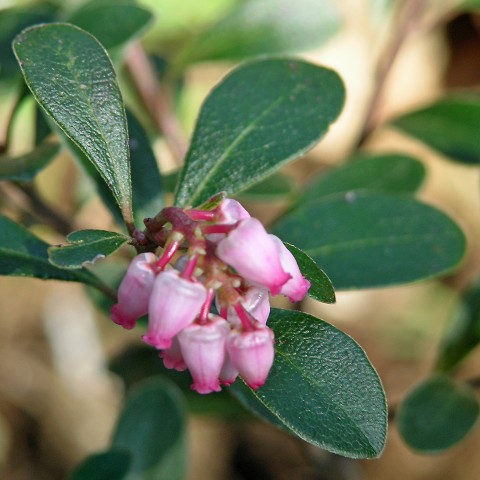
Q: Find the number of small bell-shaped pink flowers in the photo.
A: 10